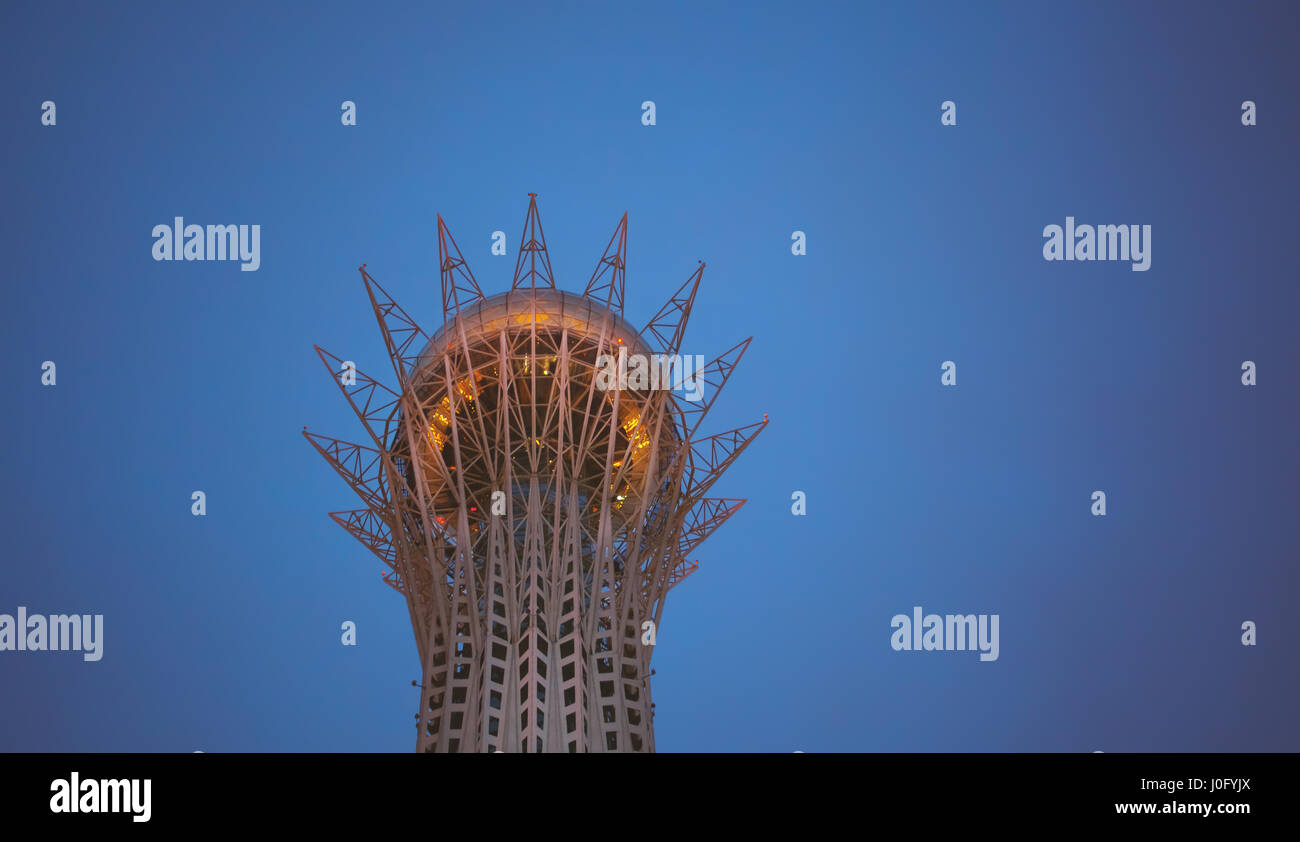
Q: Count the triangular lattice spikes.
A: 13